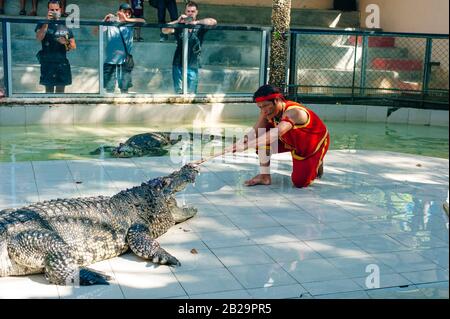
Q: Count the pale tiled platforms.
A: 1